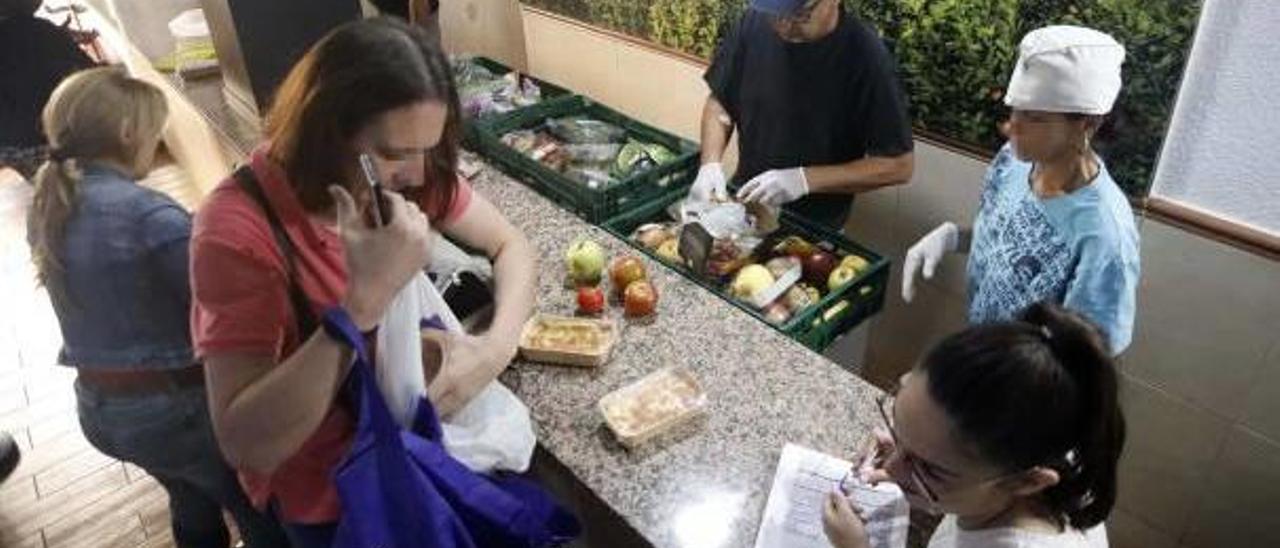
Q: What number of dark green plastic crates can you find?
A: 3